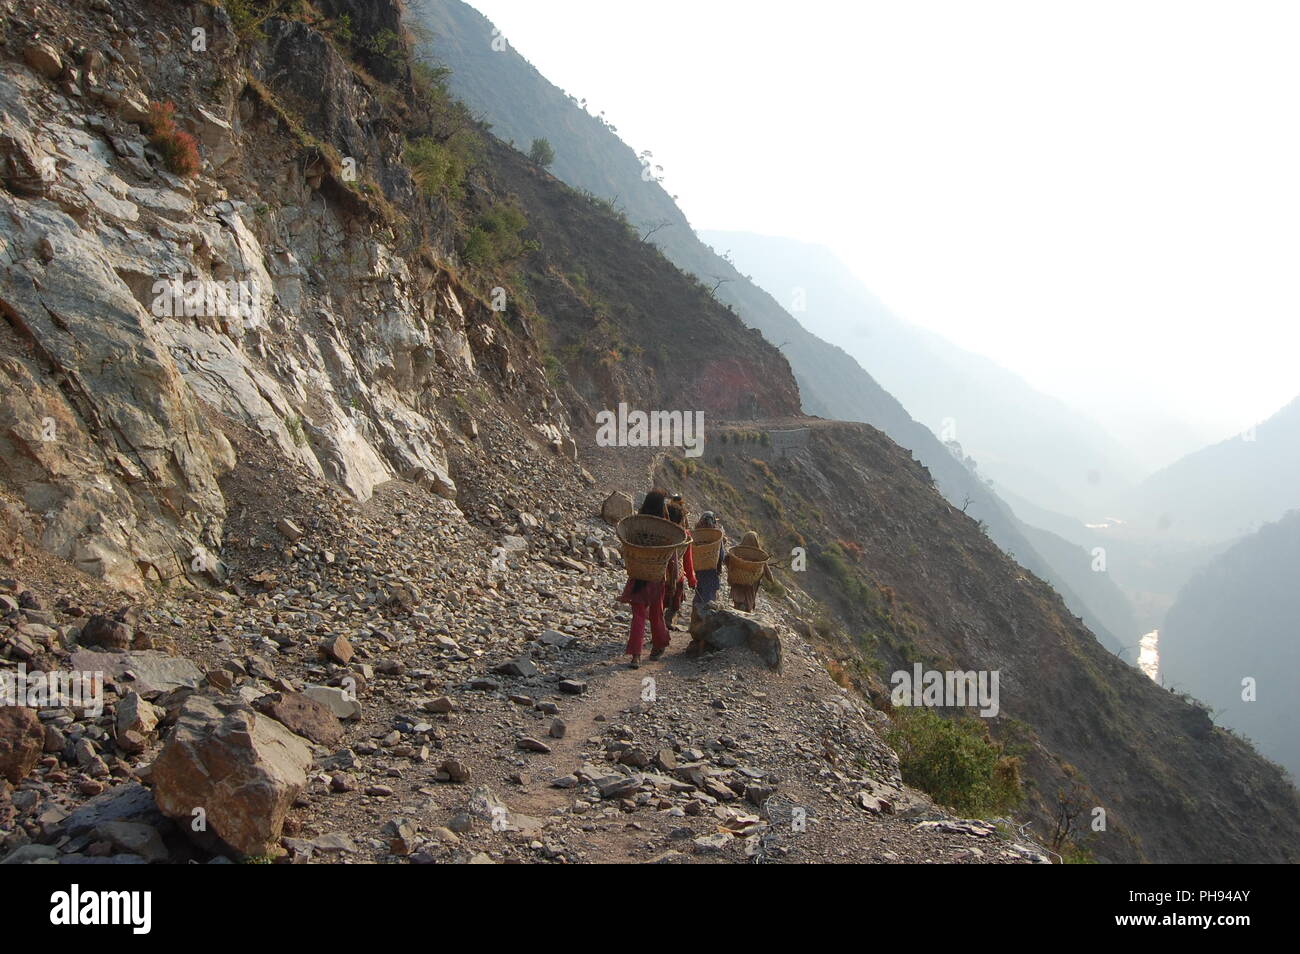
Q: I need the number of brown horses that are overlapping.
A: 0